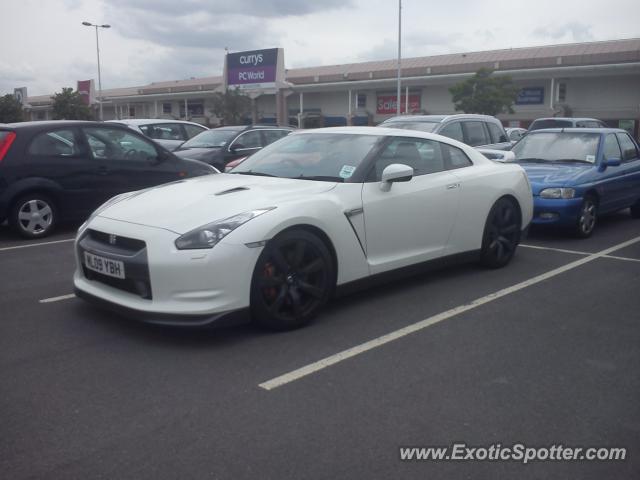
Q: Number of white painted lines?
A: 4